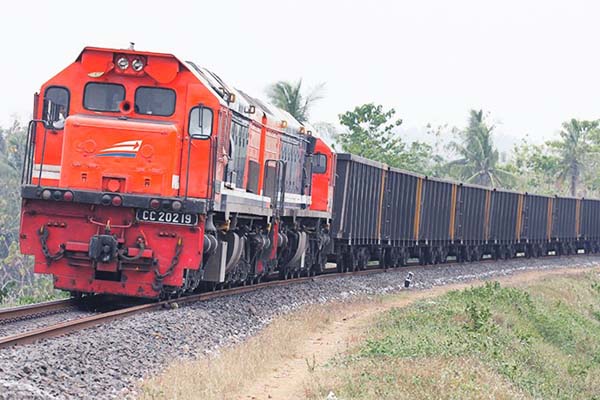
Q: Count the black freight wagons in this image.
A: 8